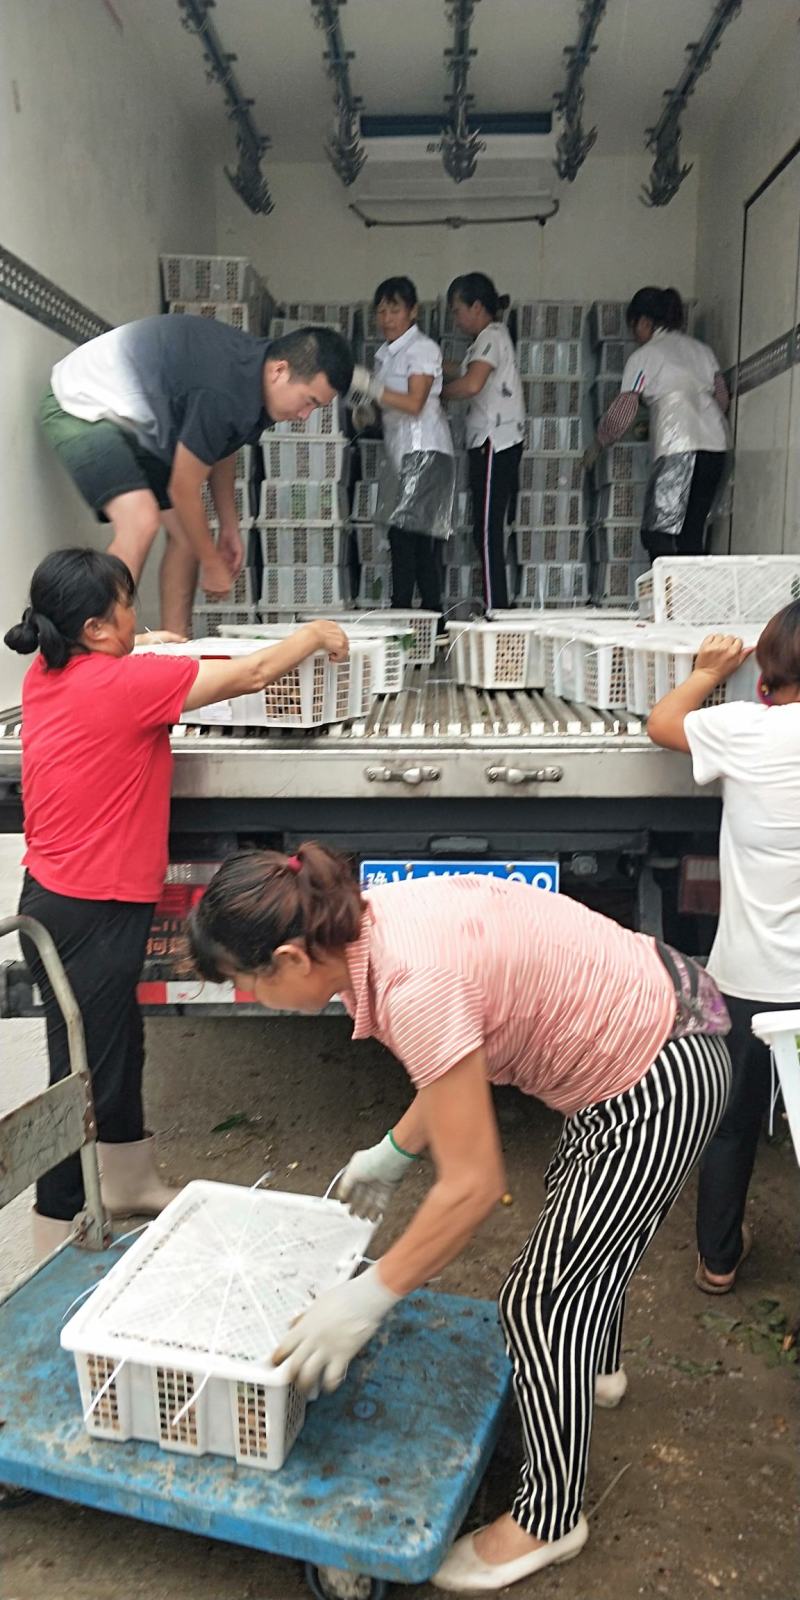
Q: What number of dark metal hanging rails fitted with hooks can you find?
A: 5